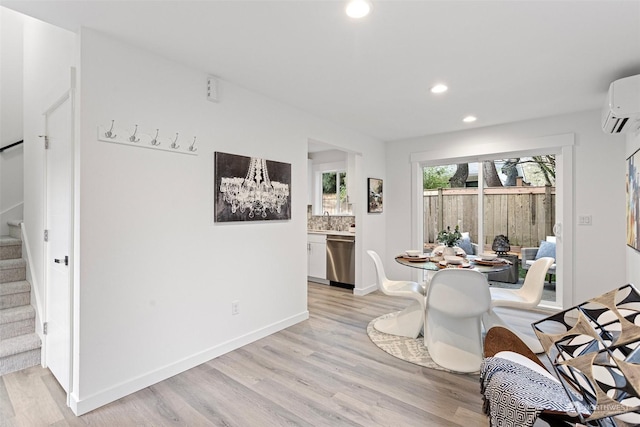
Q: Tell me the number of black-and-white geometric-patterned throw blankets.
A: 1